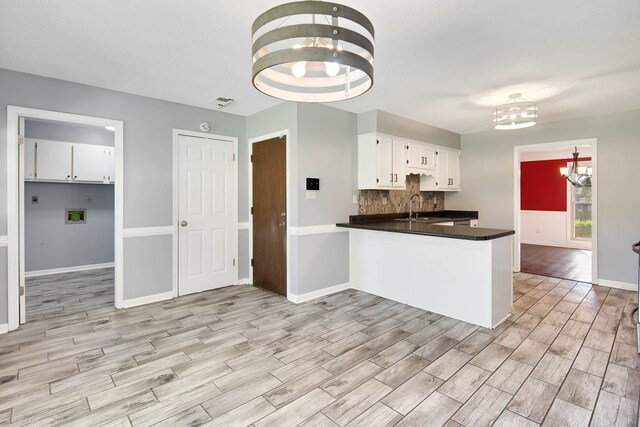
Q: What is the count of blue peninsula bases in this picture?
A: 0